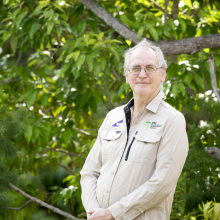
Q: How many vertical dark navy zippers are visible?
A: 1